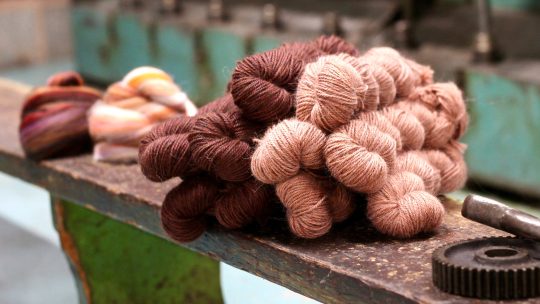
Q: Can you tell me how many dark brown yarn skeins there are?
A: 5